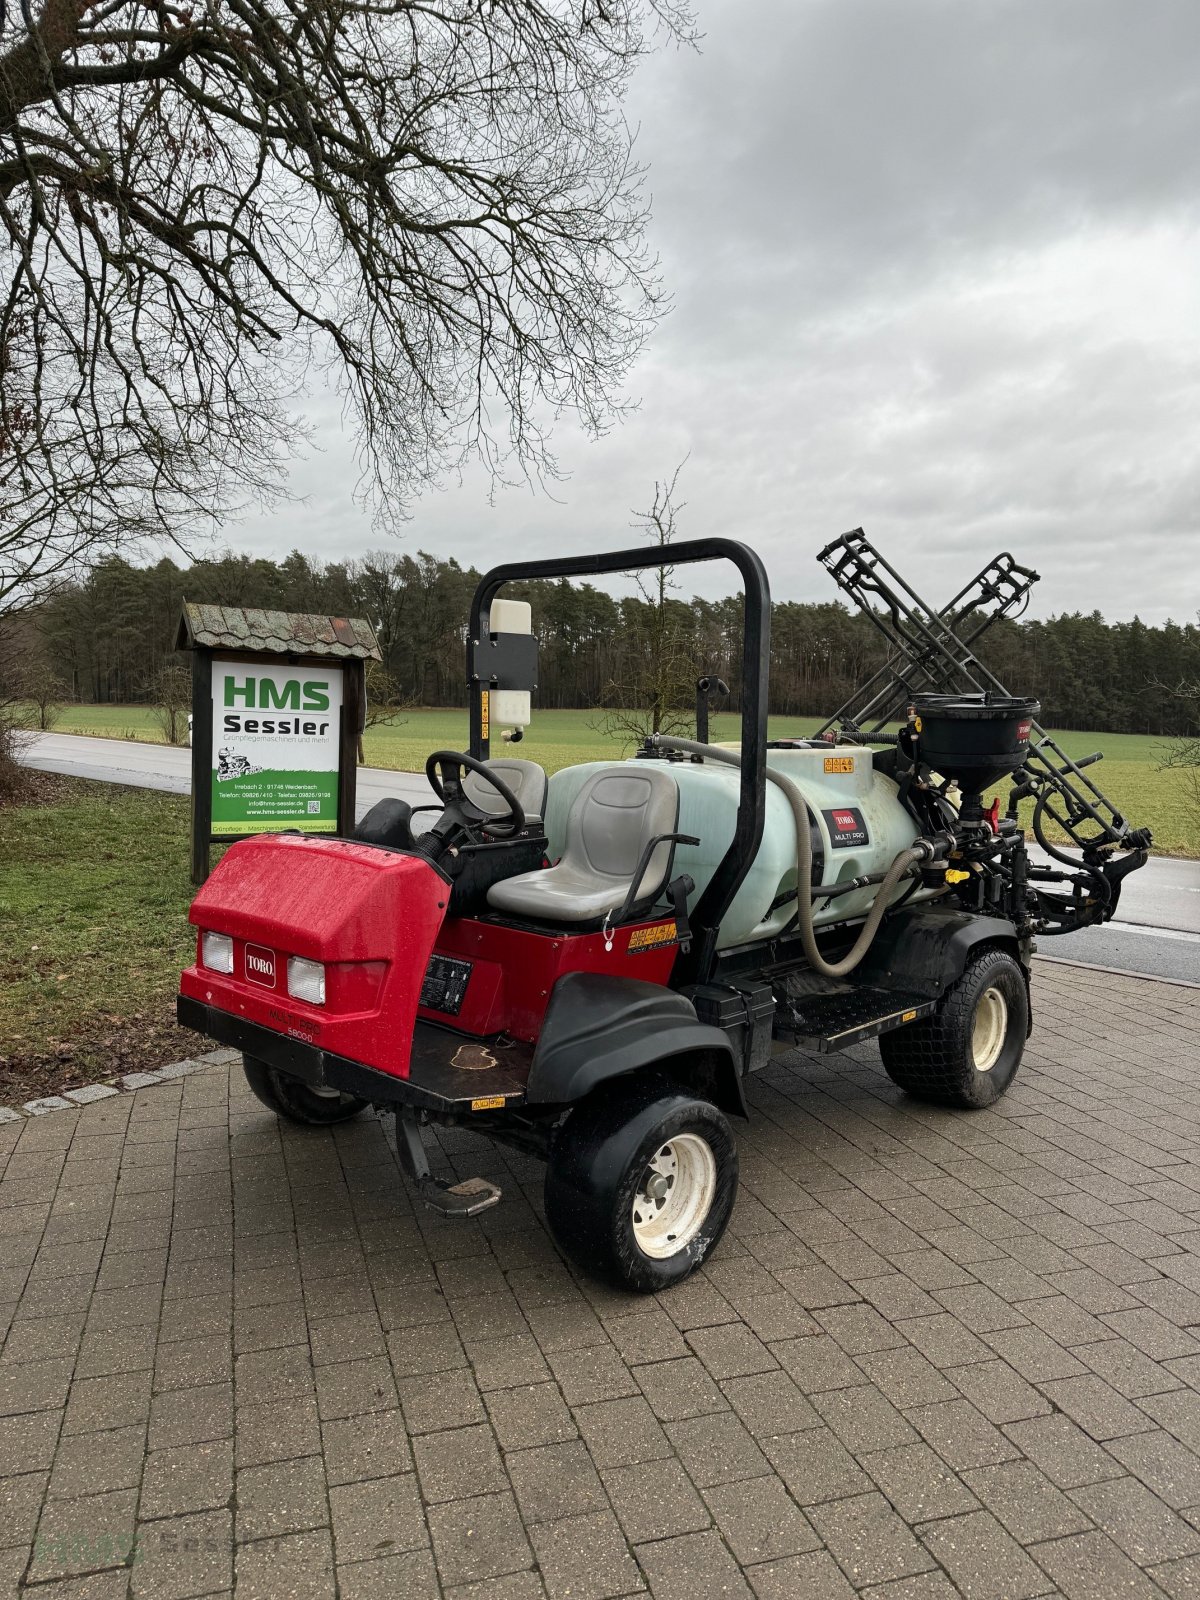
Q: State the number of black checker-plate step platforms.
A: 1